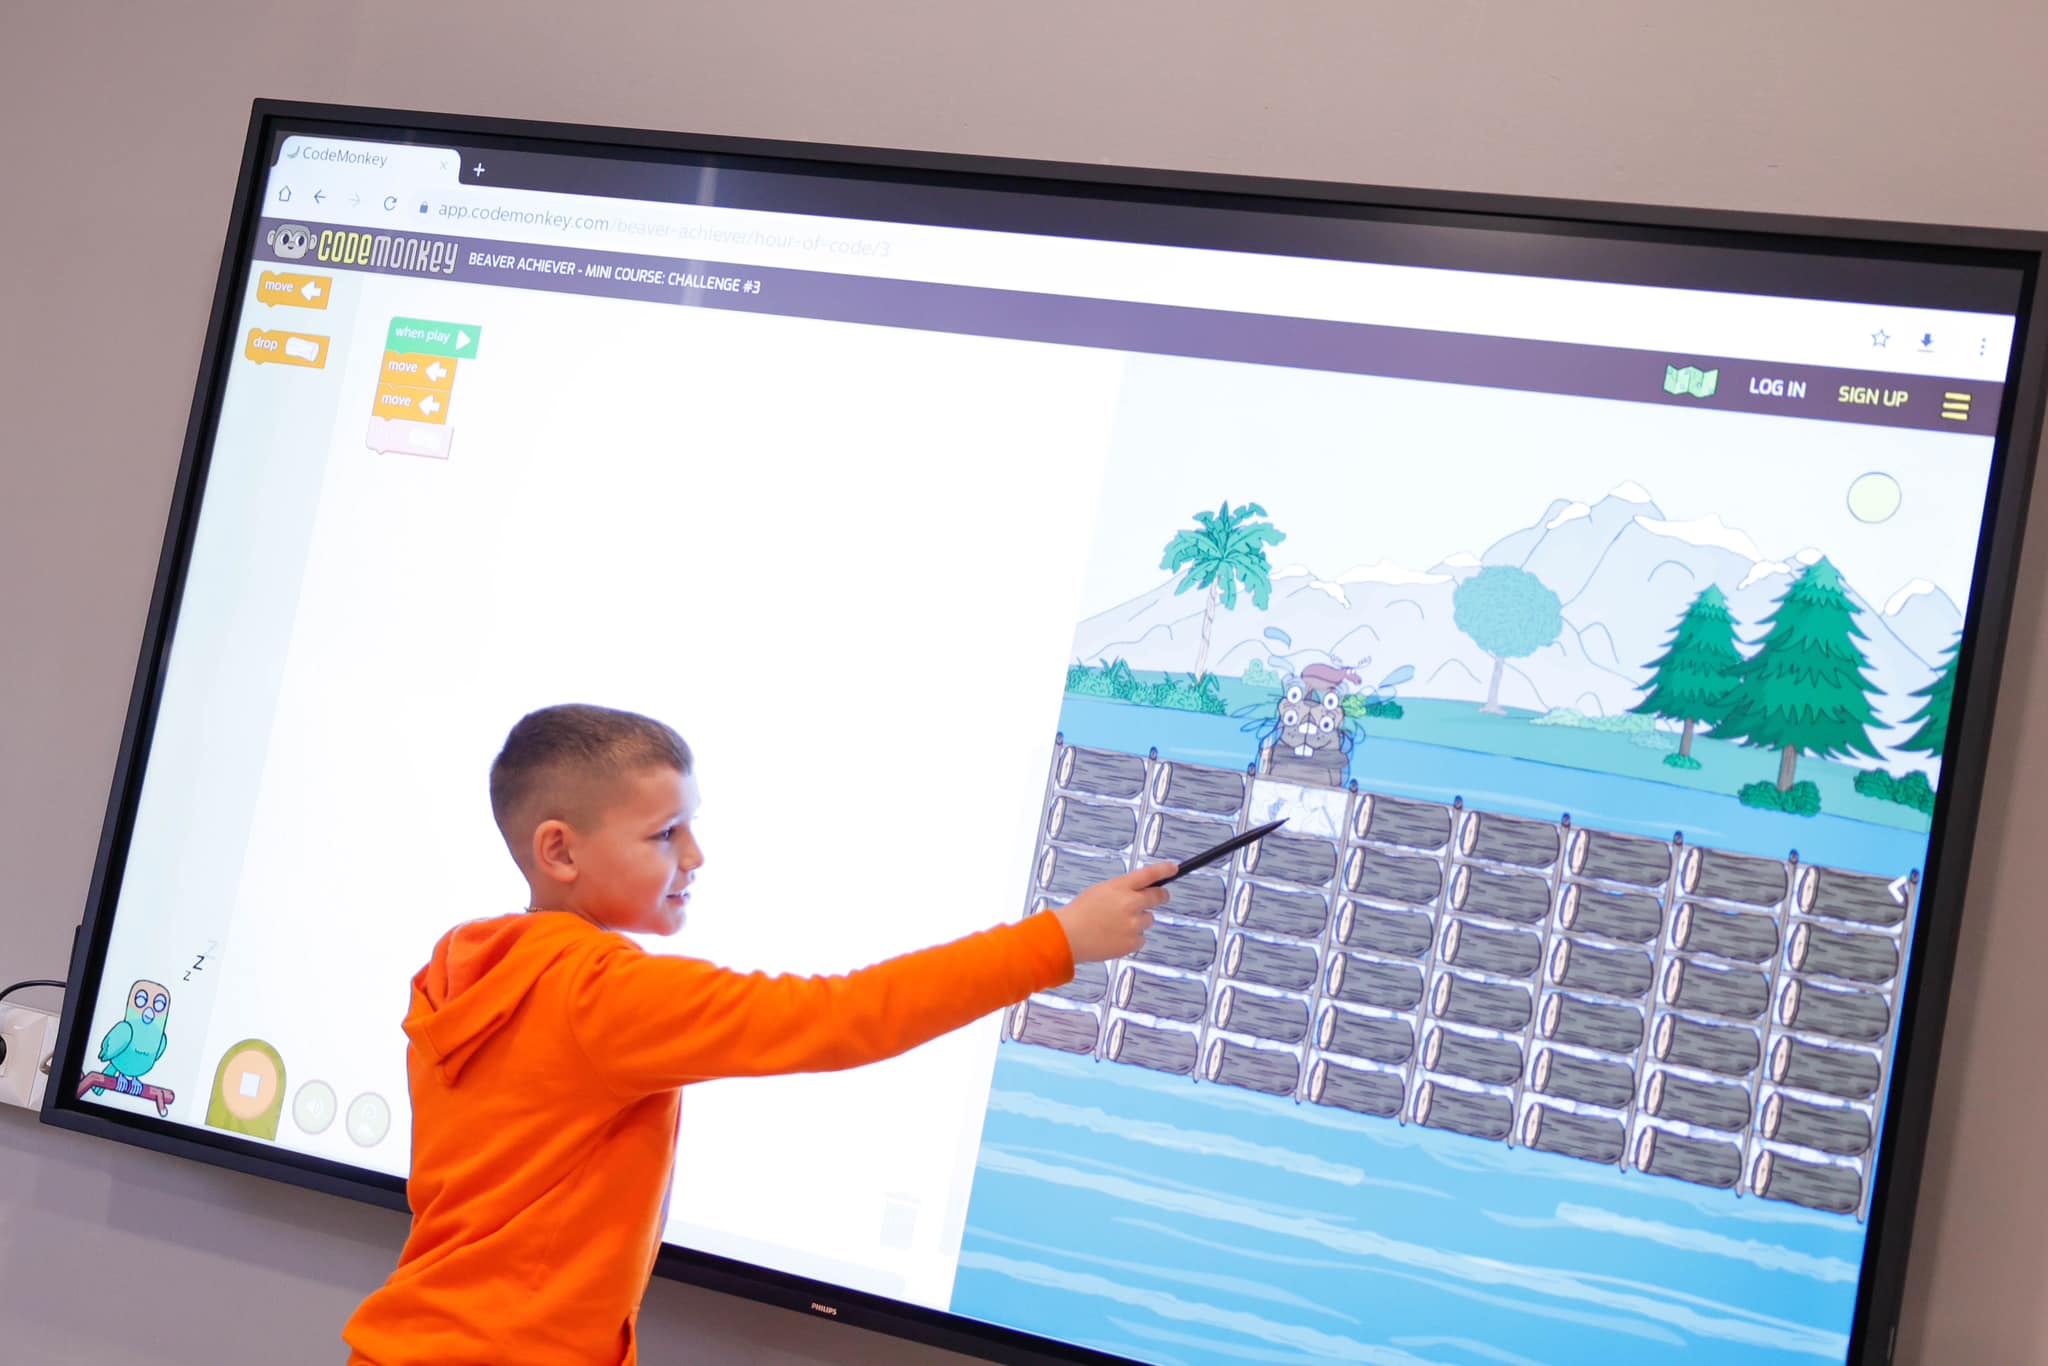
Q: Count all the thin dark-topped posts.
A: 9